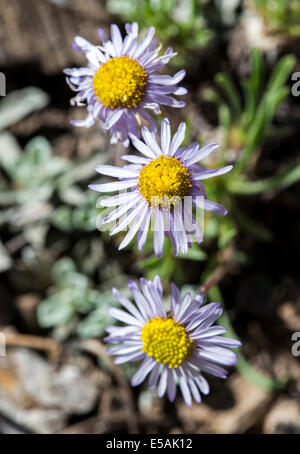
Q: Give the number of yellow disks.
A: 3